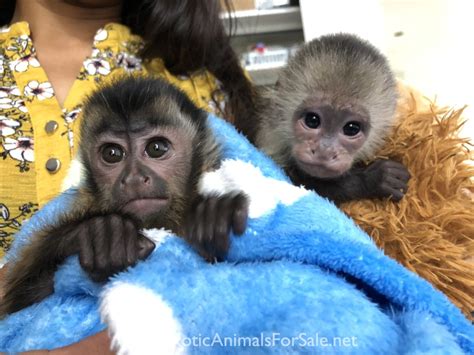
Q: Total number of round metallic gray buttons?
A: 2